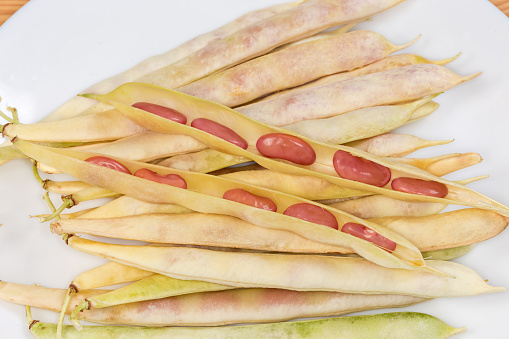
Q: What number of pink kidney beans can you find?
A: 10